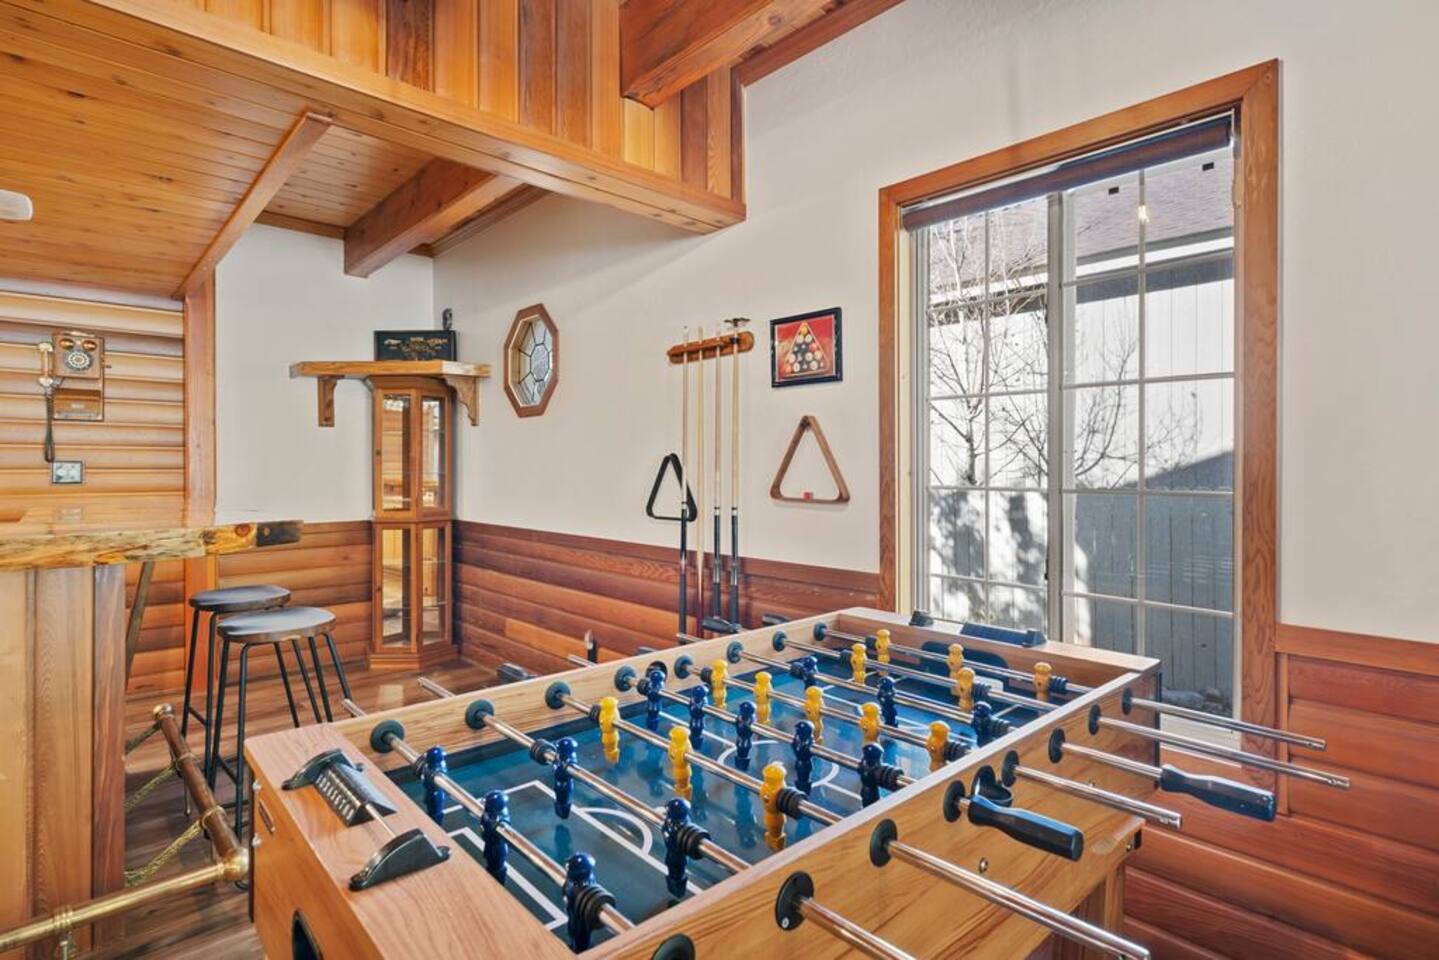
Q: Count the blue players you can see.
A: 13